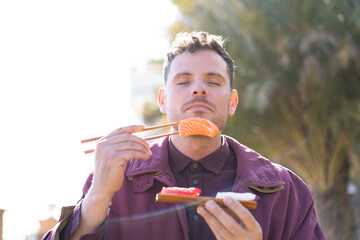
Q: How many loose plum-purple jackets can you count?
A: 1